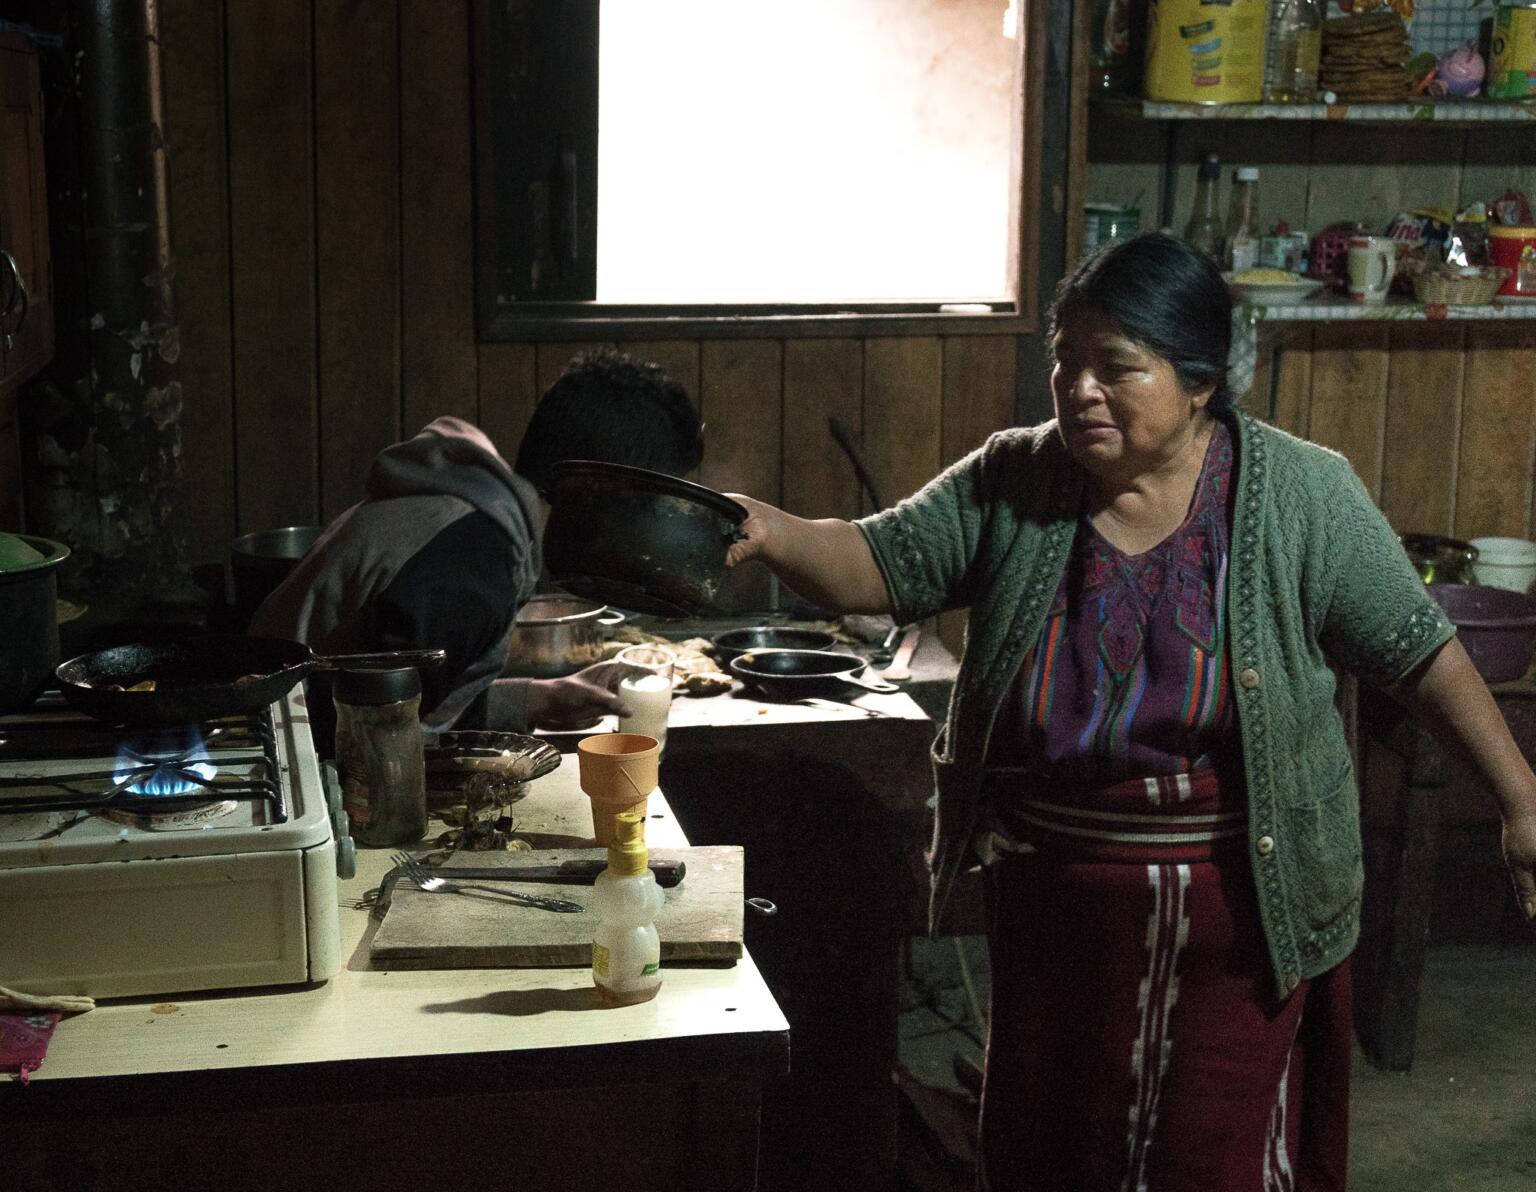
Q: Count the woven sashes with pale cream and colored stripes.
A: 1